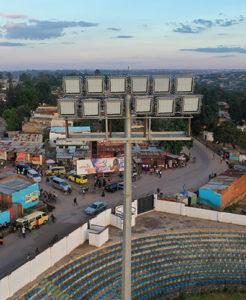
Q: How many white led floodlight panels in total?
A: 12